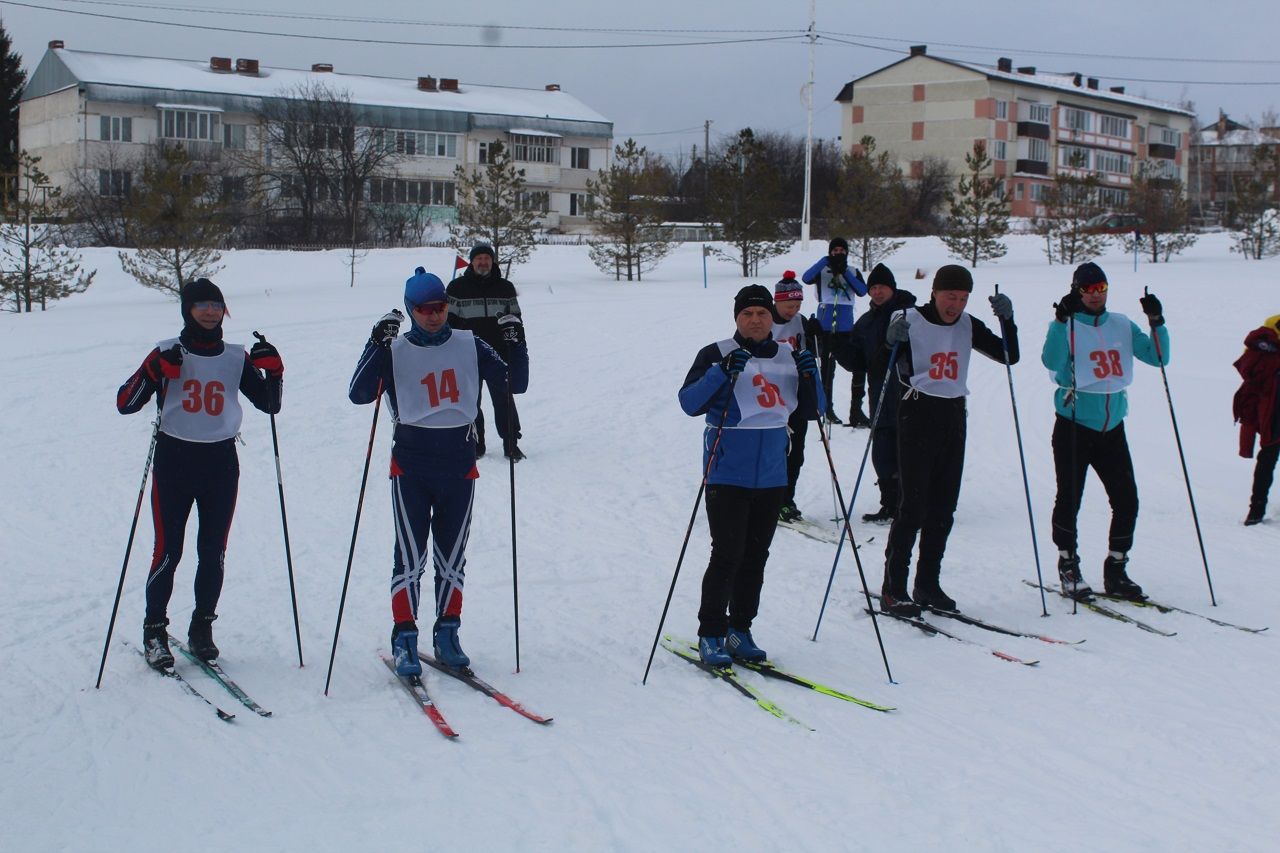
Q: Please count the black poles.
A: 8